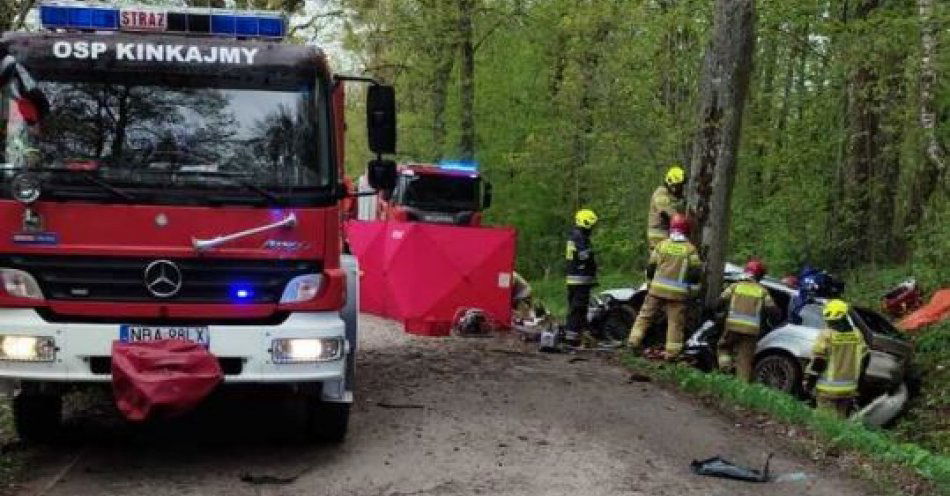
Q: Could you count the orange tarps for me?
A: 1